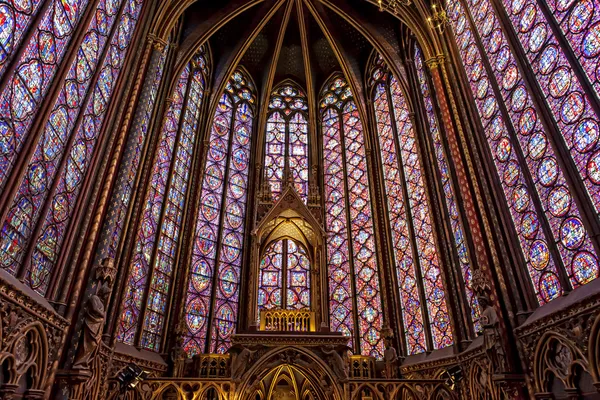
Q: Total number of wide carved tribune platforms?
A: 1